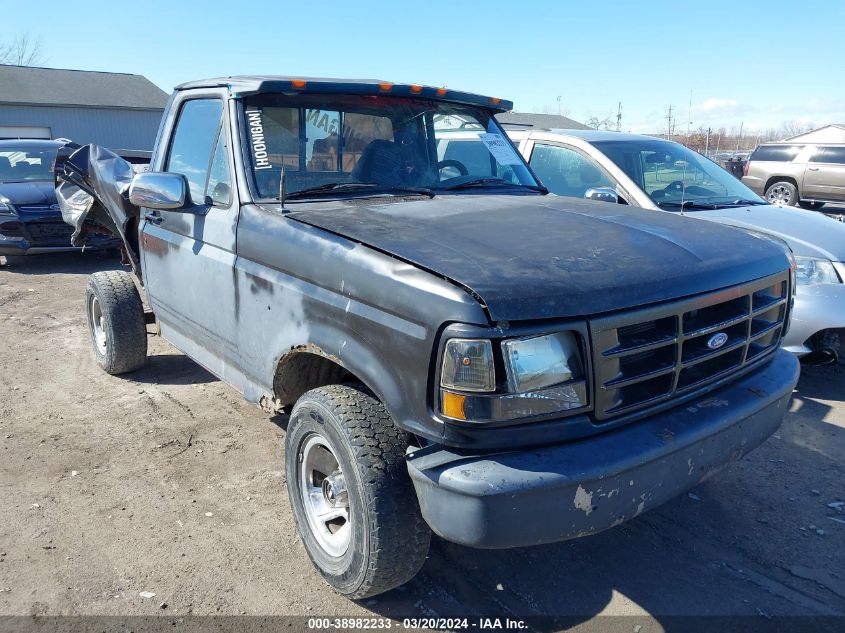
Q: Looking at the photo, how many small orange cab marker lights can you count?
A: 5